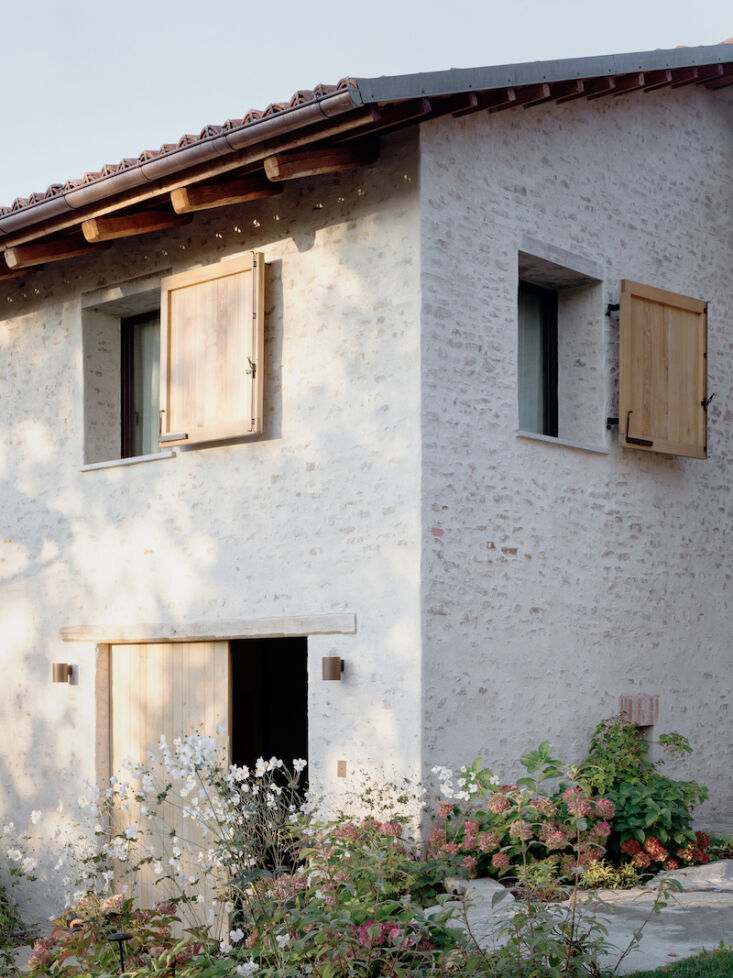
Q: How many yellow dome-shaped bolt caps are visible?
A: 0